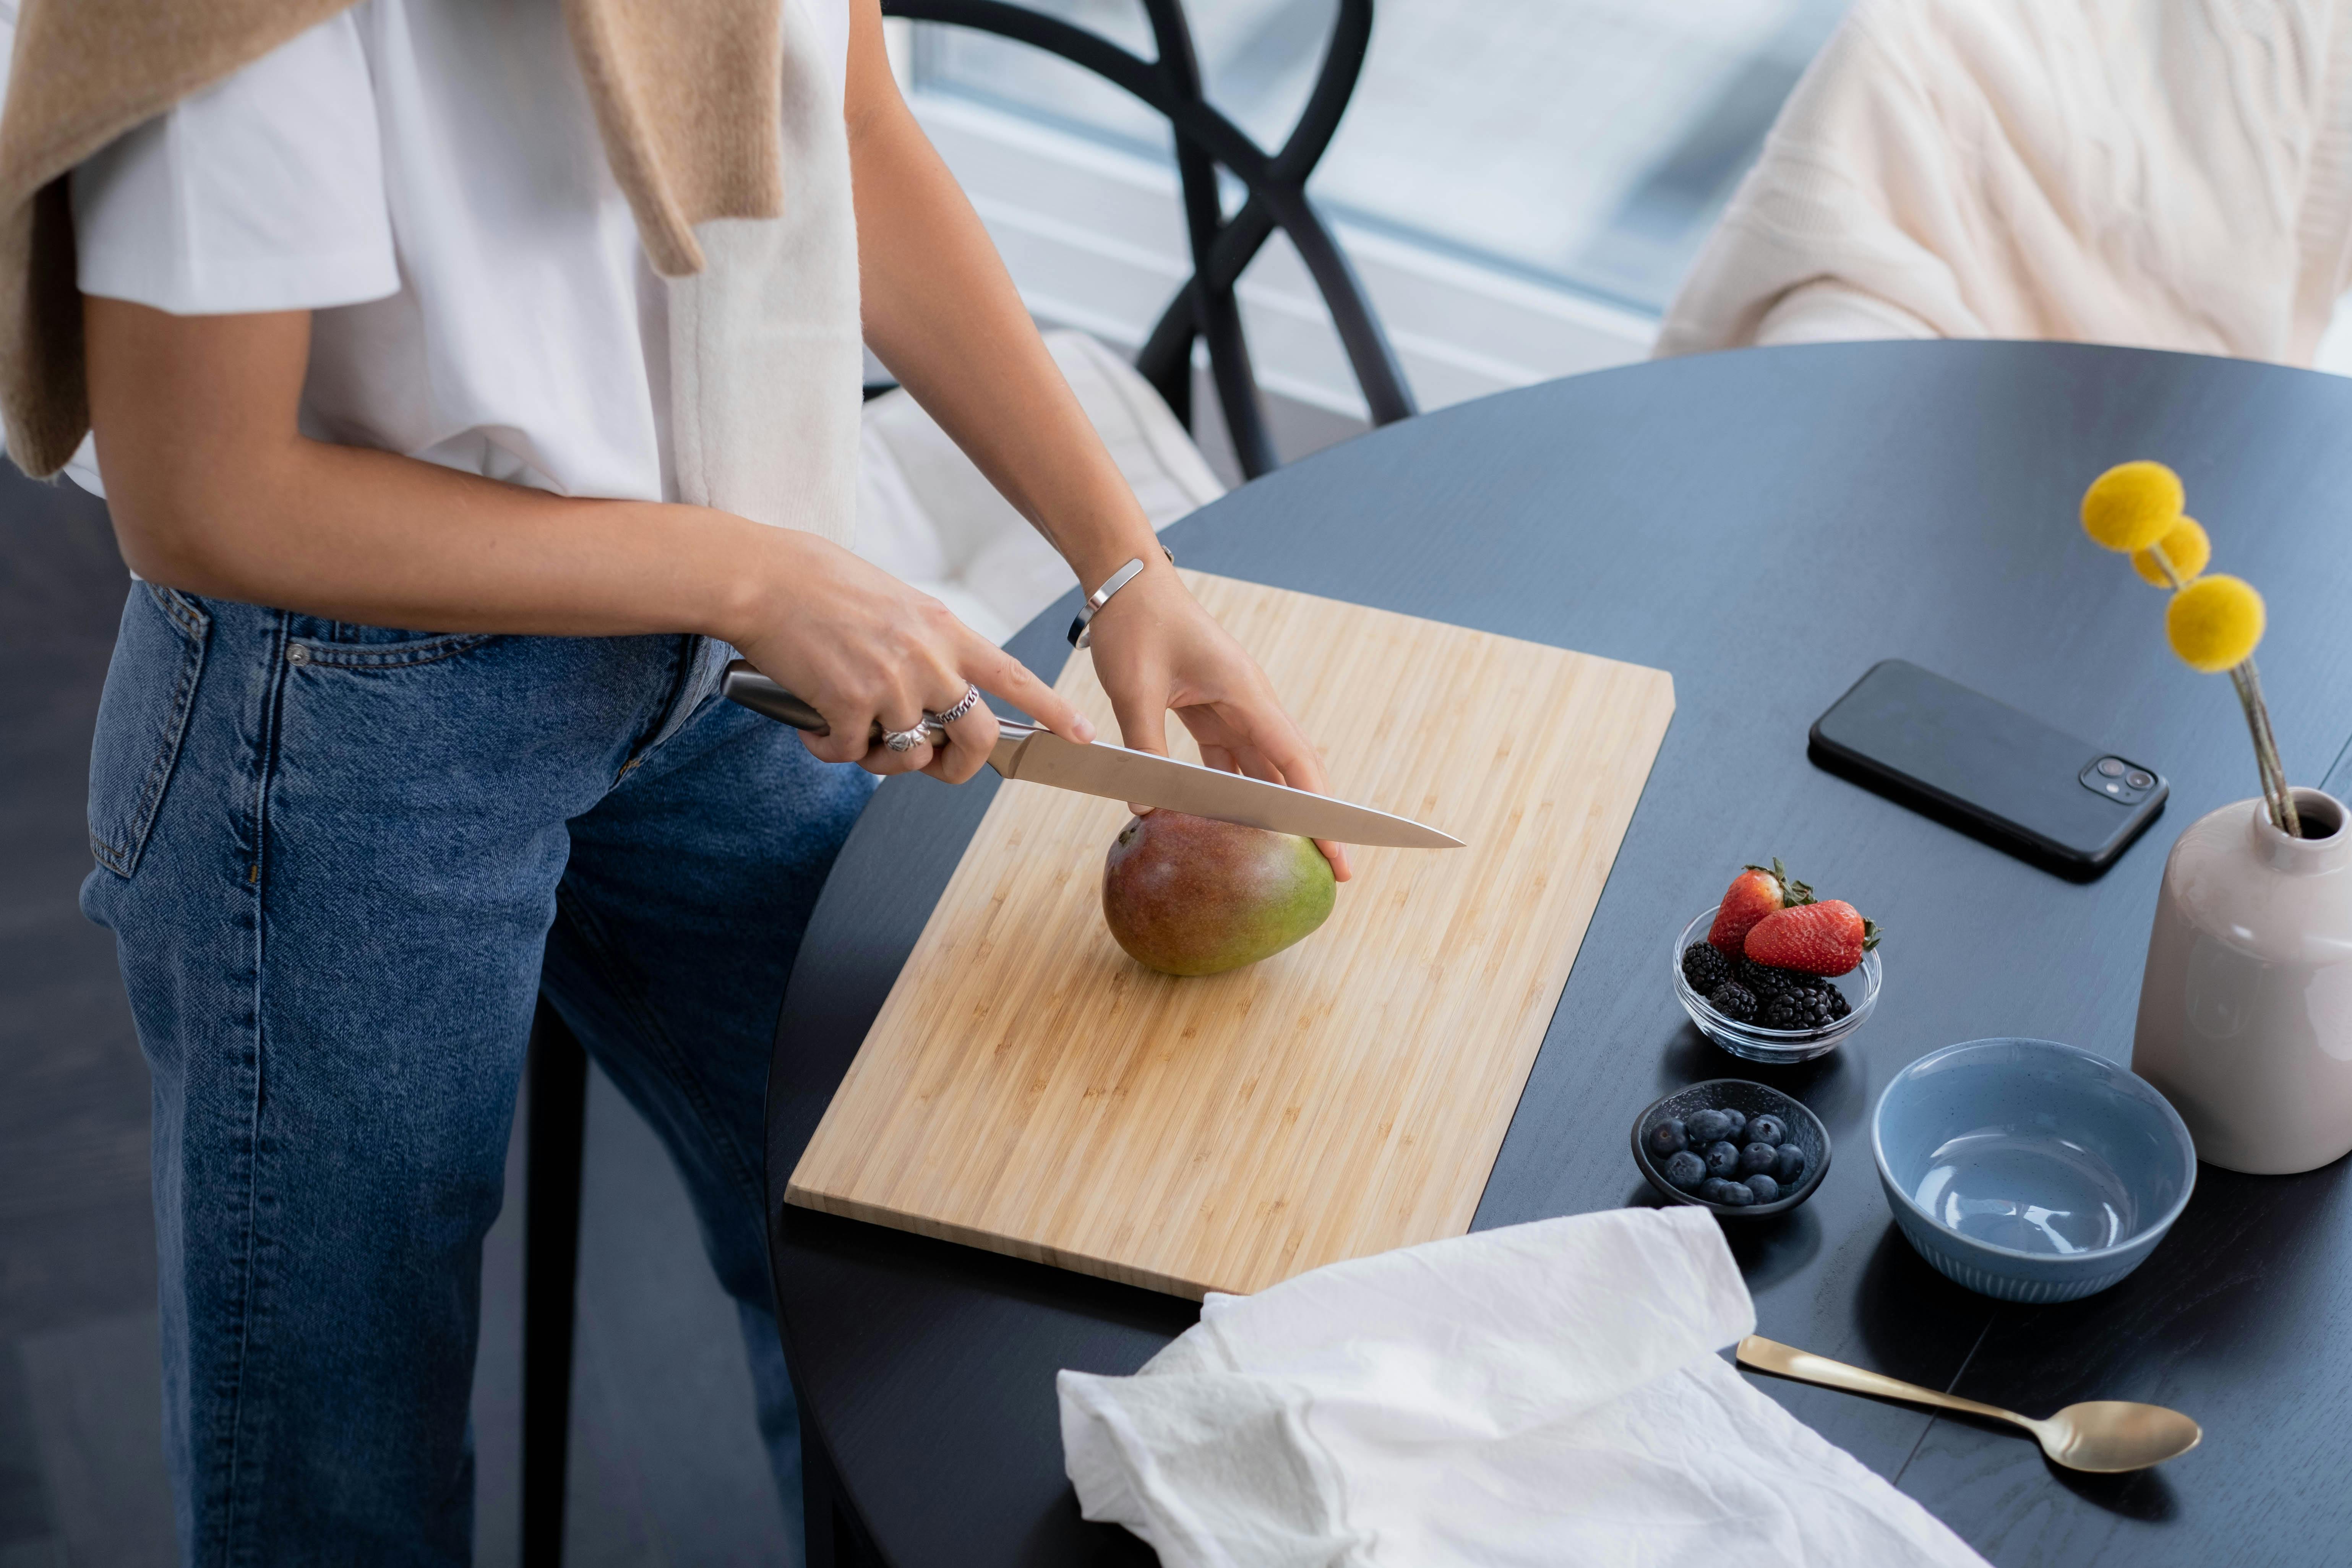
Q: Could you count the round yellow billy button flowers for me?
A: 3